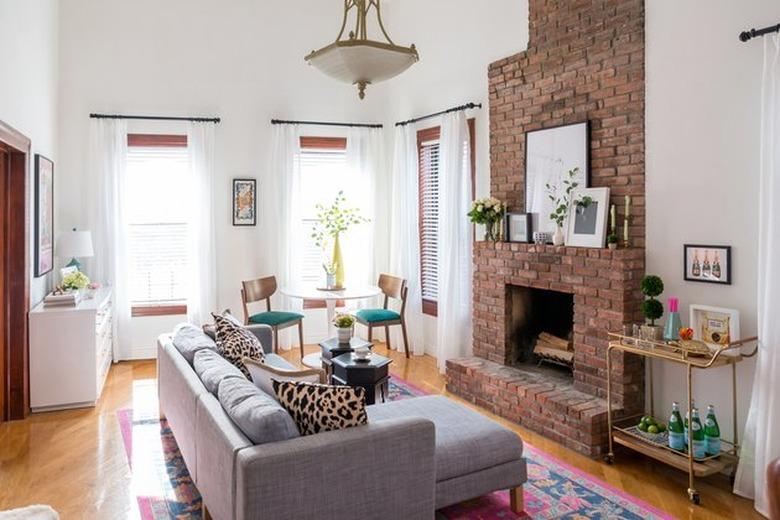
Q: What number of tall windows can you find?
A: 3